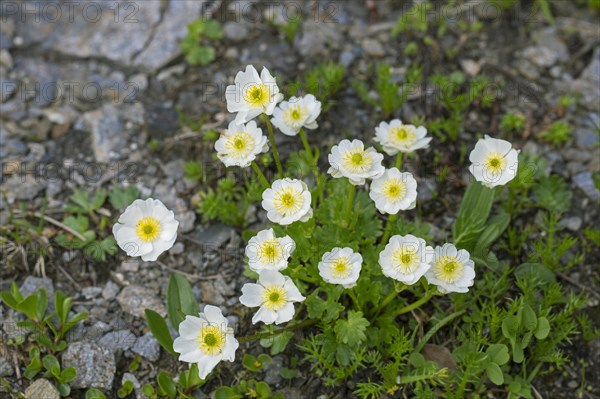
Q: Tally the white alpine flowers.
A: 15